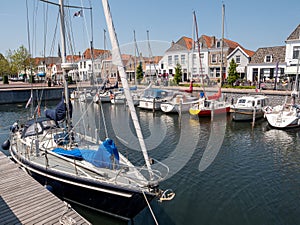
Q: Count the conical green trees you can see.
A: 3